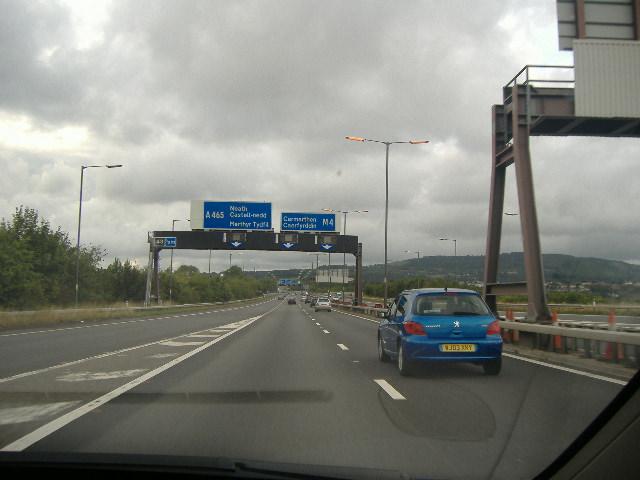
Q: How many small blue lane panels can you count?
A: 3